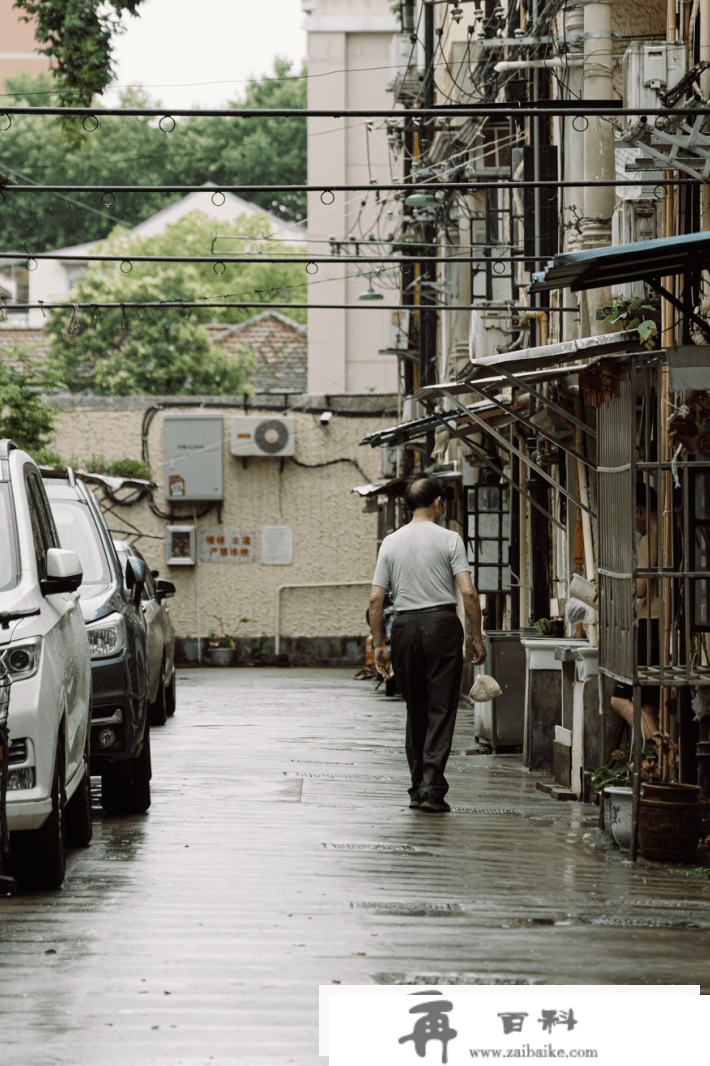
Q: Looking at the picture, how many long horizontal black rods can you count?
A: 4